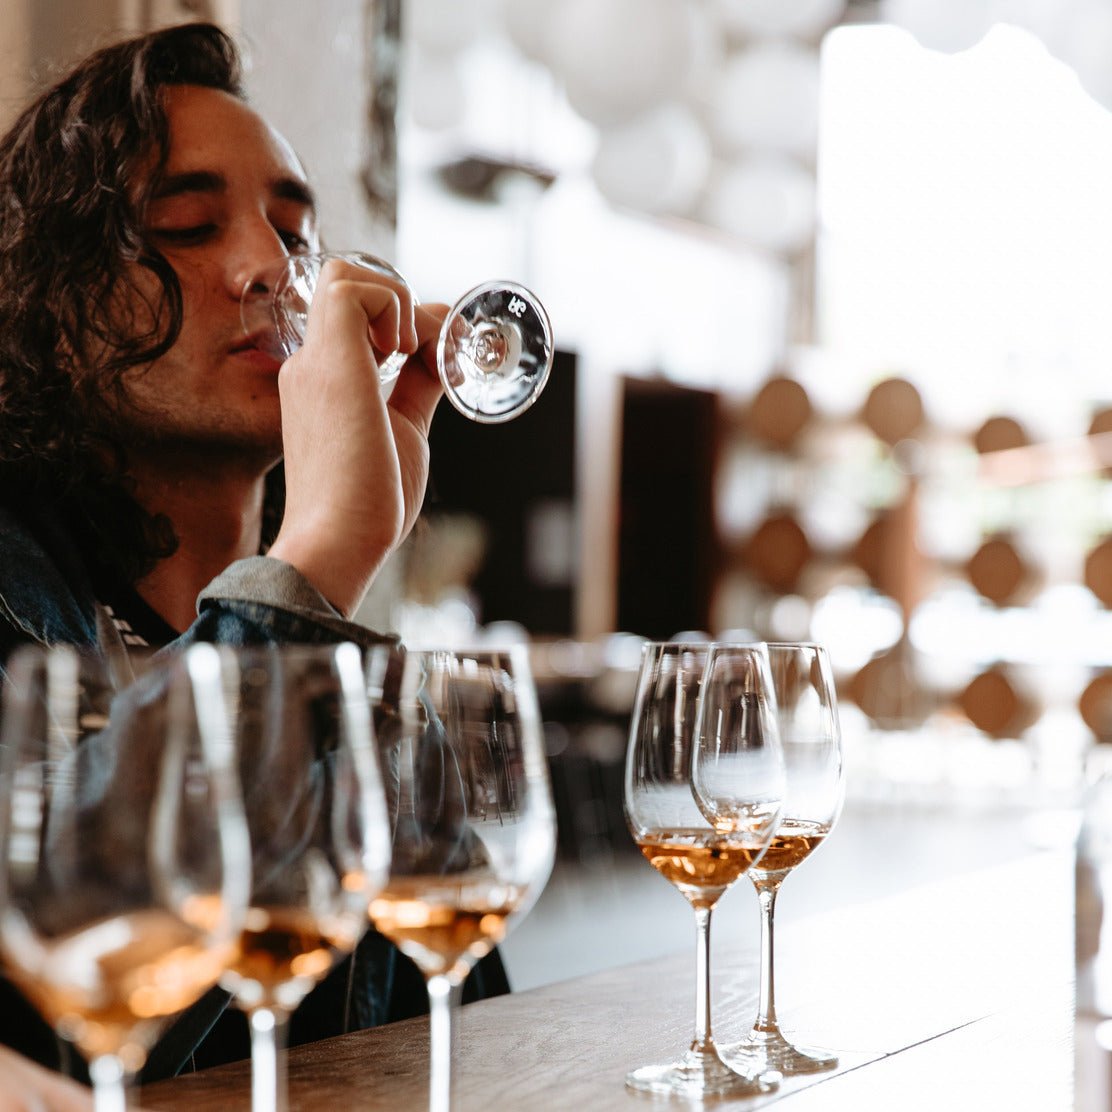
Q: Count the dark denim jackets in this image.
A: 1